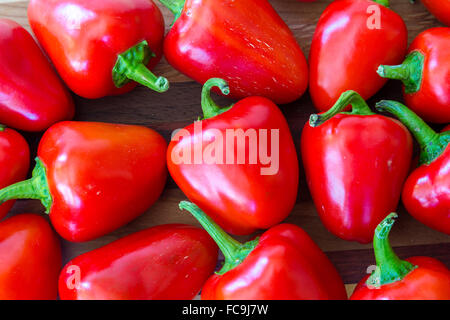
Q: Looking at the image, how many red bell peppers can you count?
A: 15